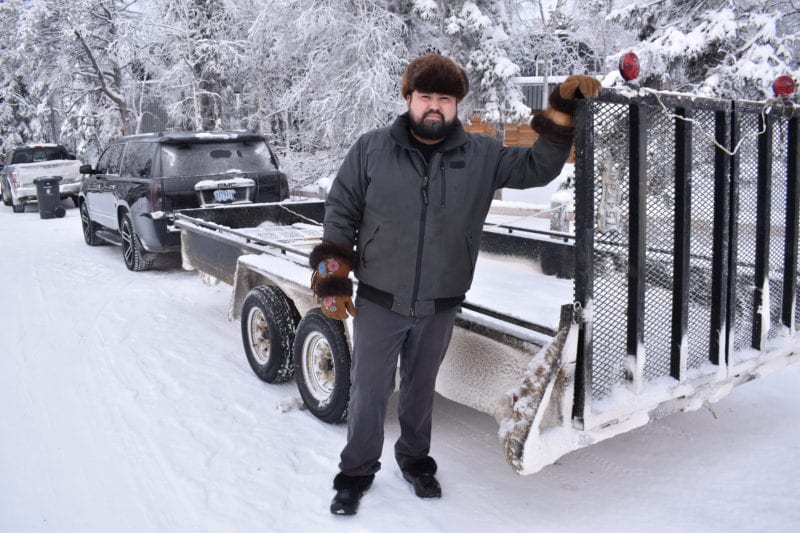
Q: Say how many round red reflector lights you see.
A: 2